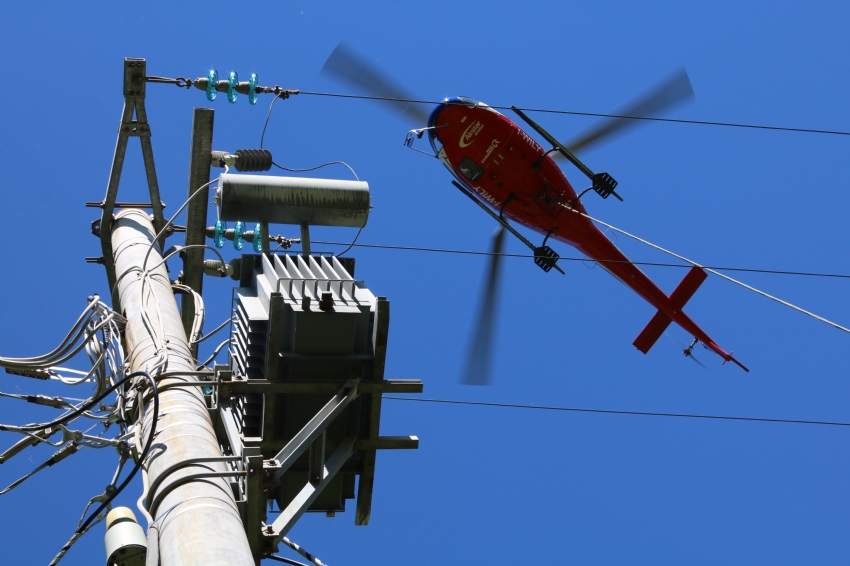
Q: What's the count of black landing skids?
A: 2